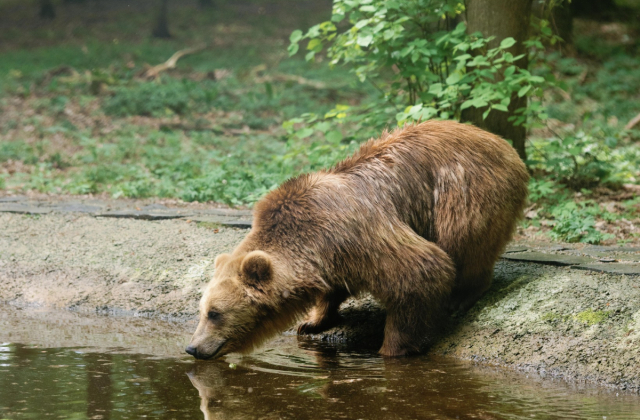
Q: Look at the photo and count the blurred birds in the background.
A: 0